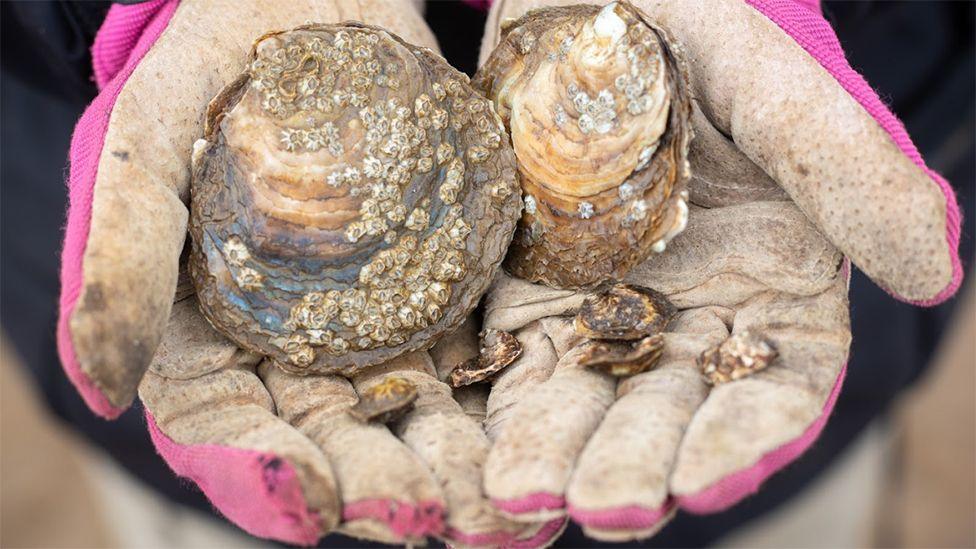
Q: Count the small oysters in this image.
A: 5